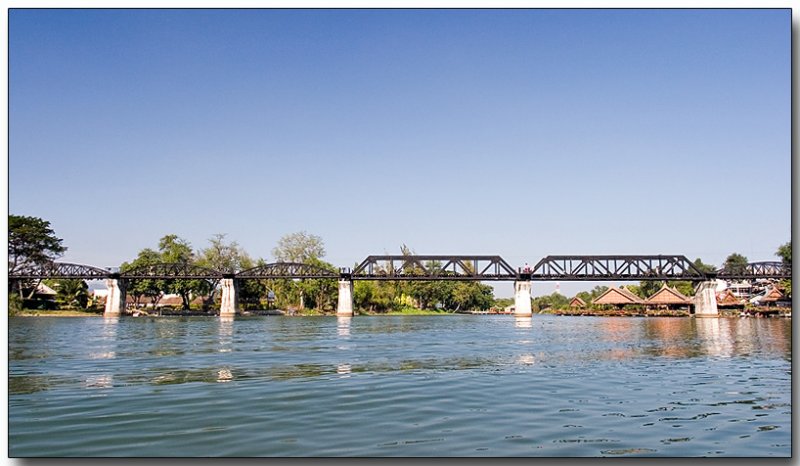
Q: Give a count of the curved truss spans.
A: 4